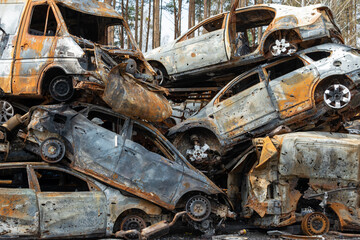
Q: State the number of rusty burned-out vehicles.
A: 6